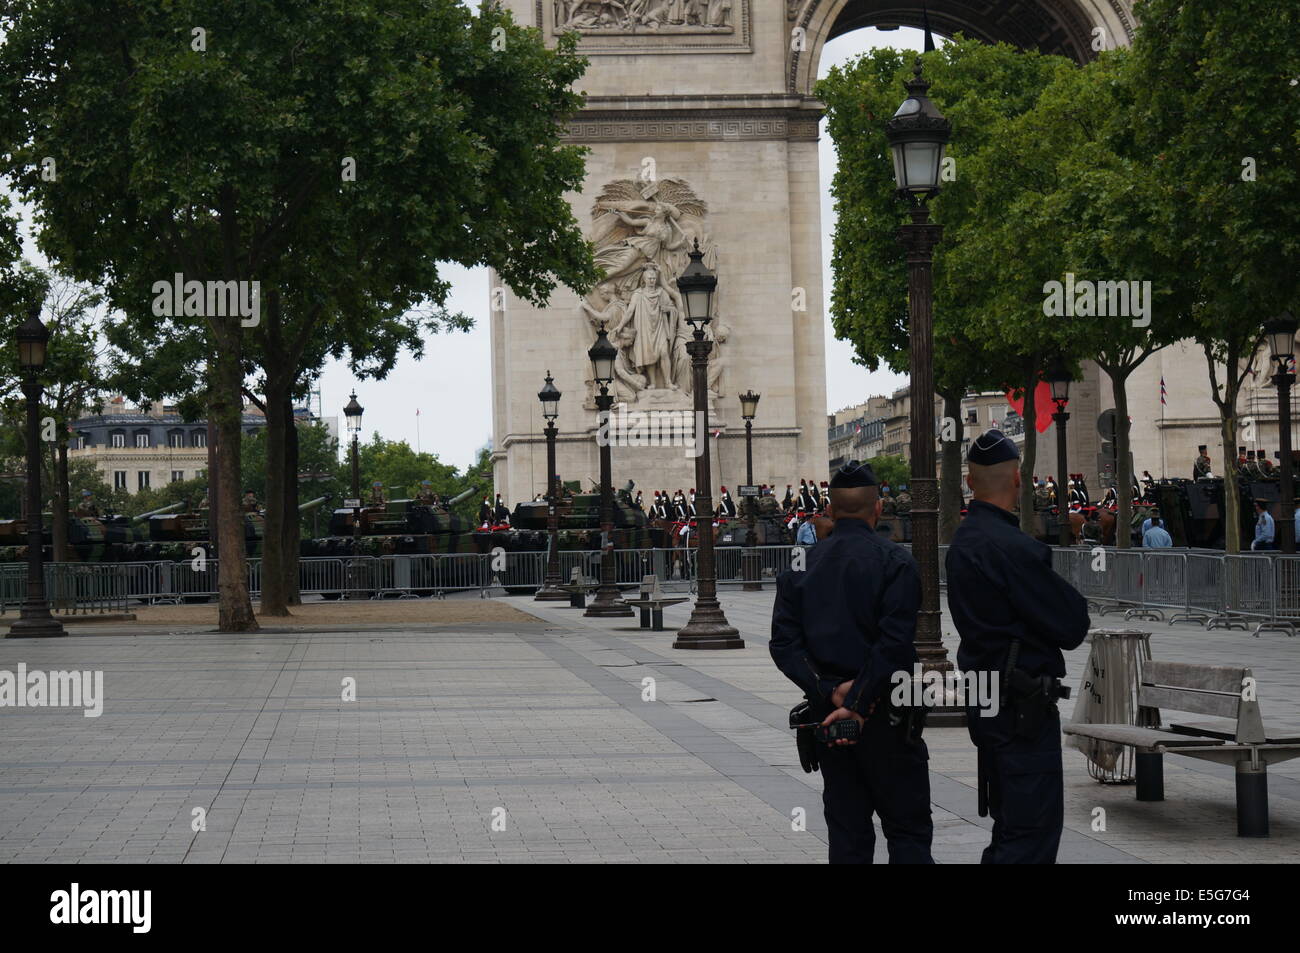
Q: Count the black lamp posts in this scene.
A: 9